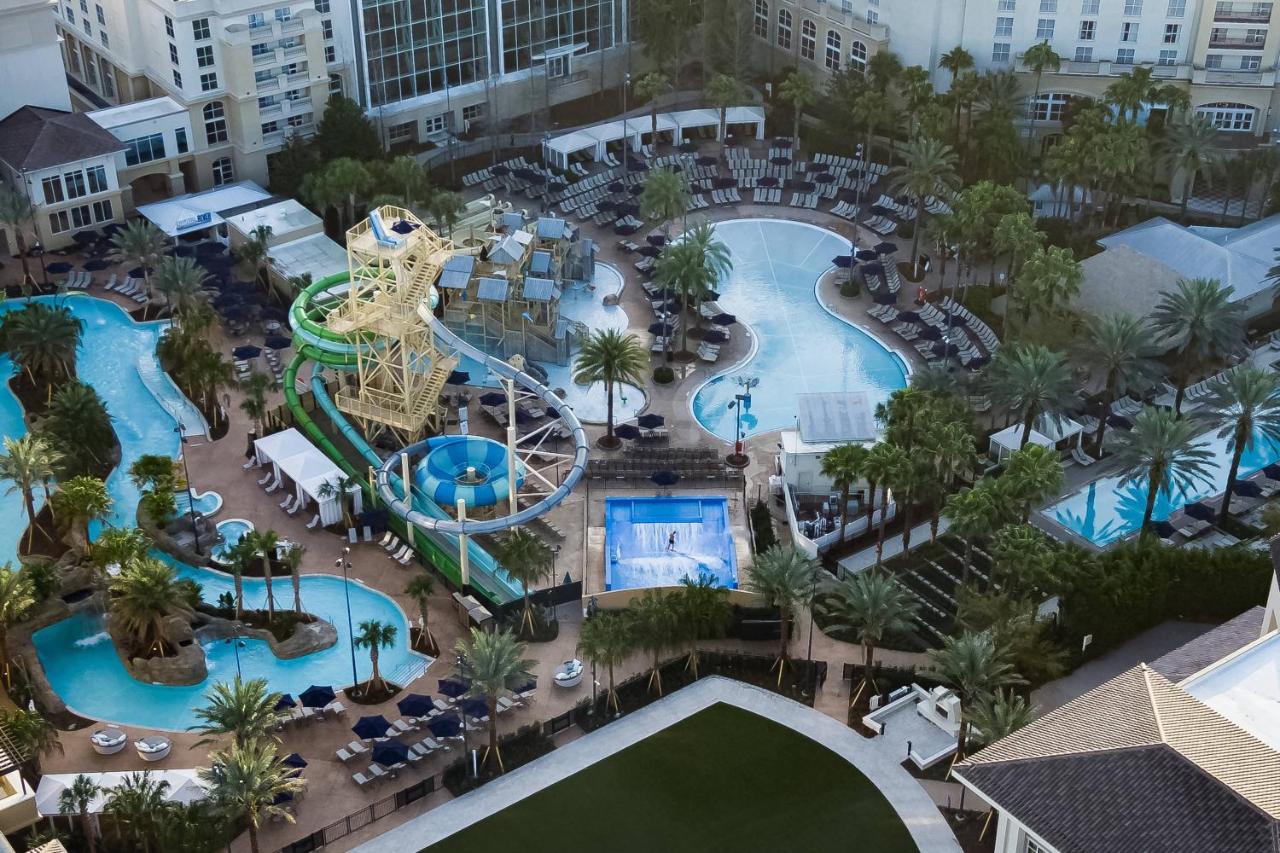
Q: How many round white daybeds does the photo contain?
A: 3